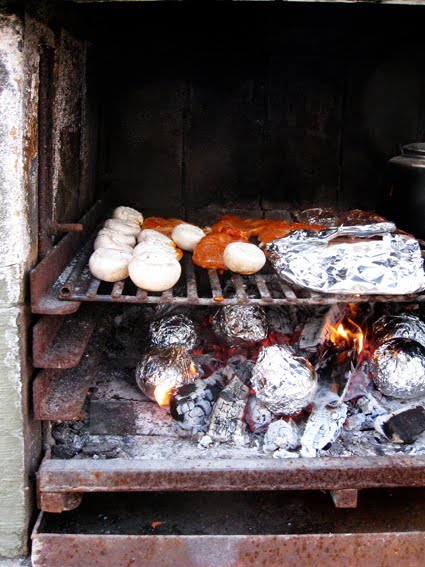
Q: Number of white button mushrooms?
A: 10